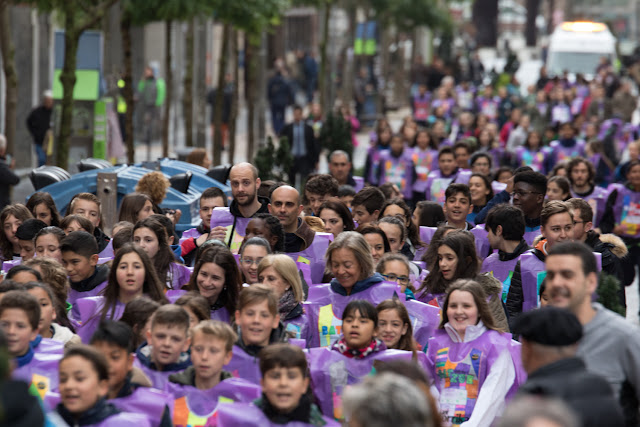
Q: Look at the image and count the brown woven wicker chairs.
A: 0